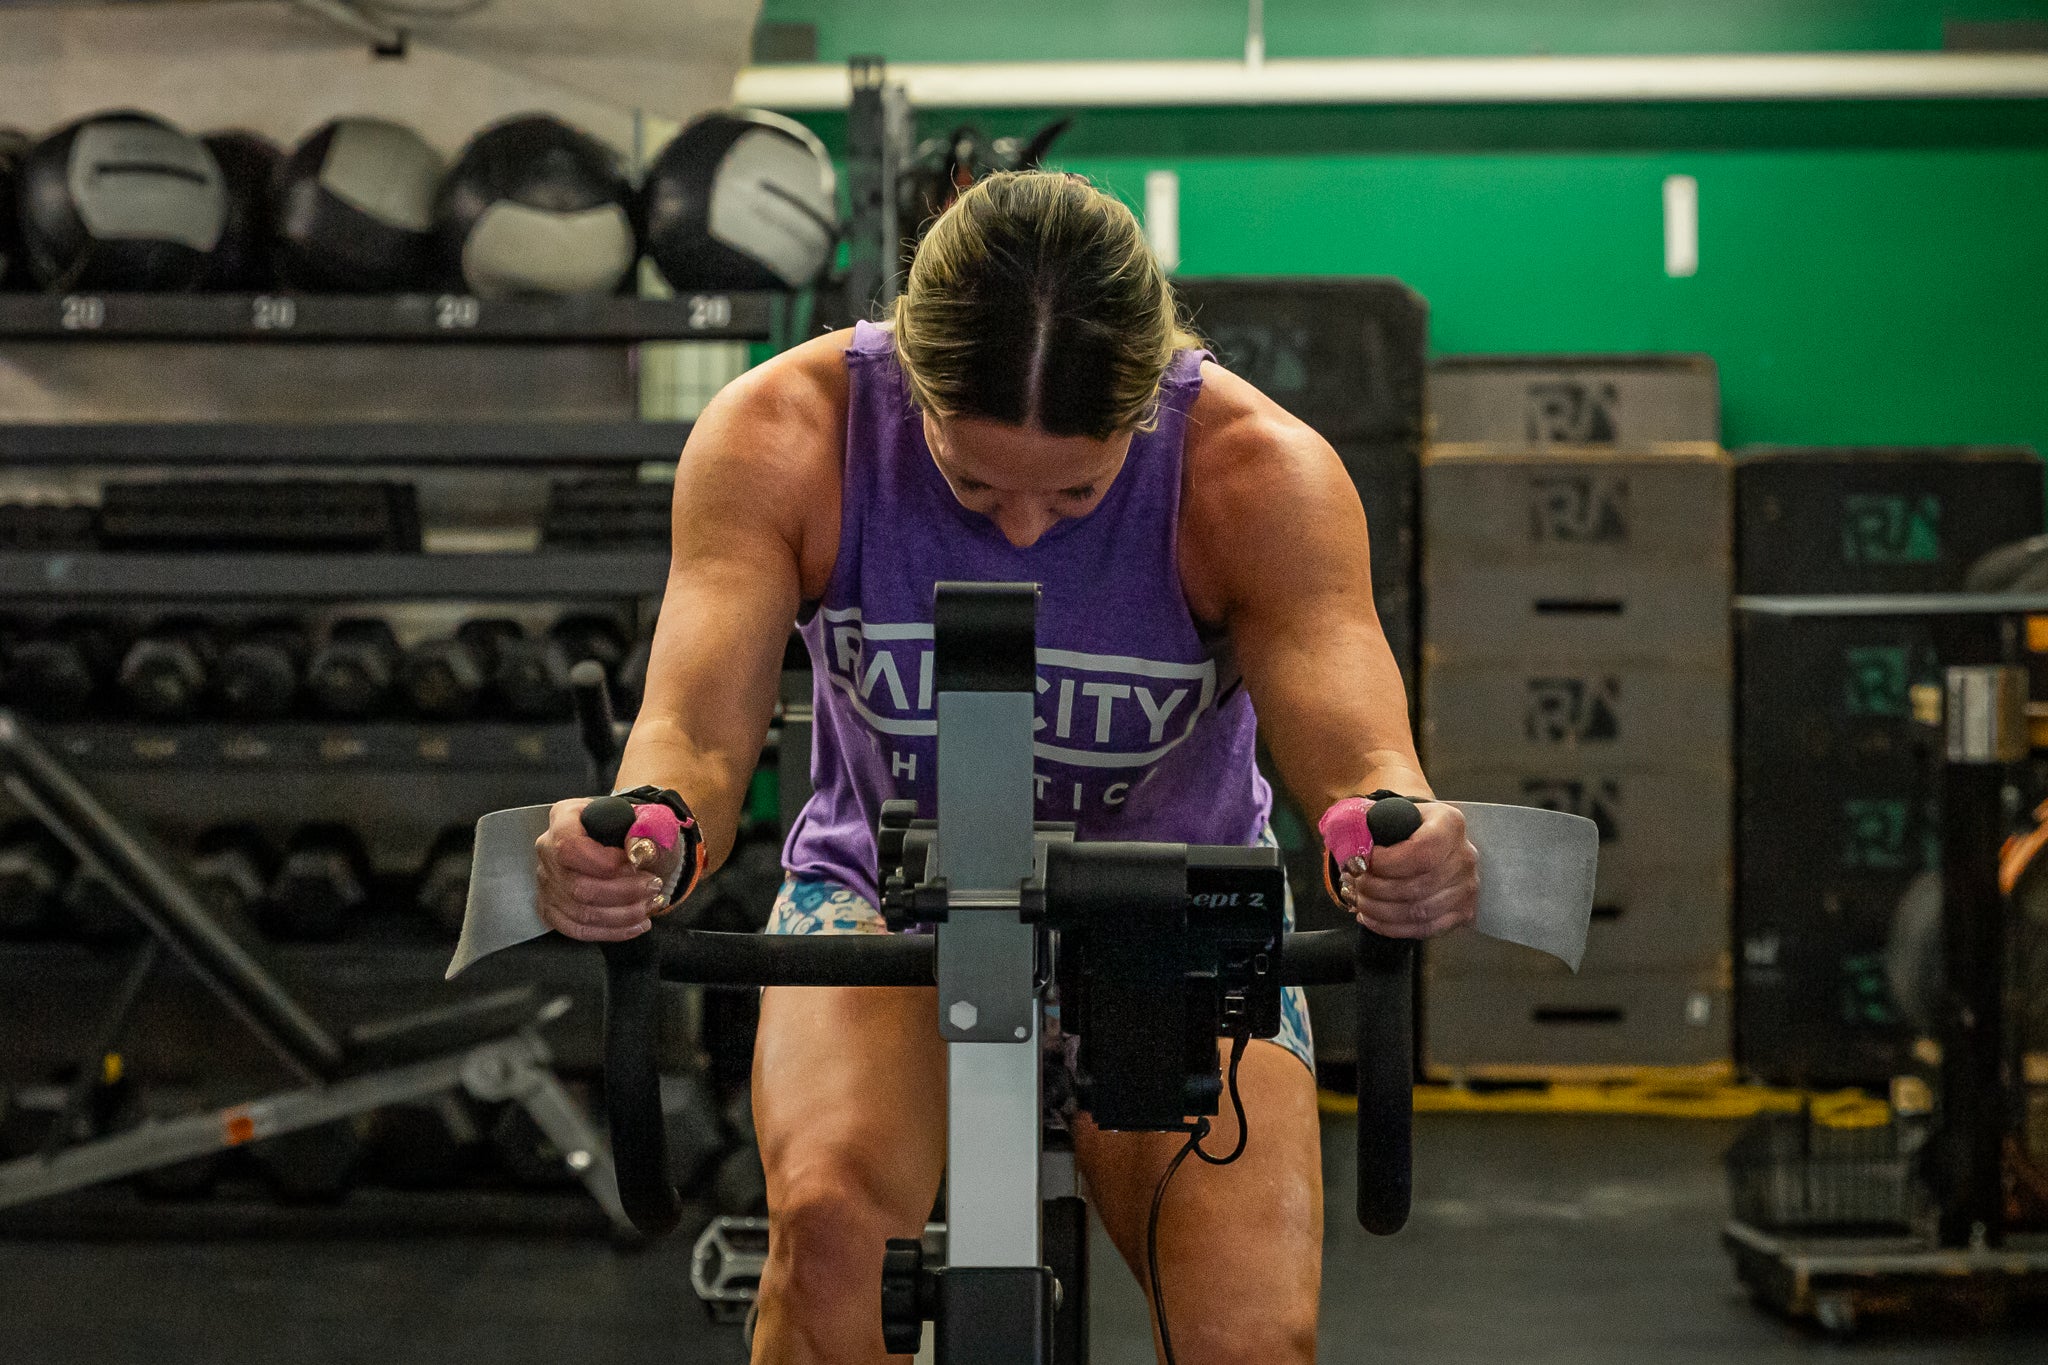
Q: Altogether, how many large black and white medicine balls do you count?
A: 4